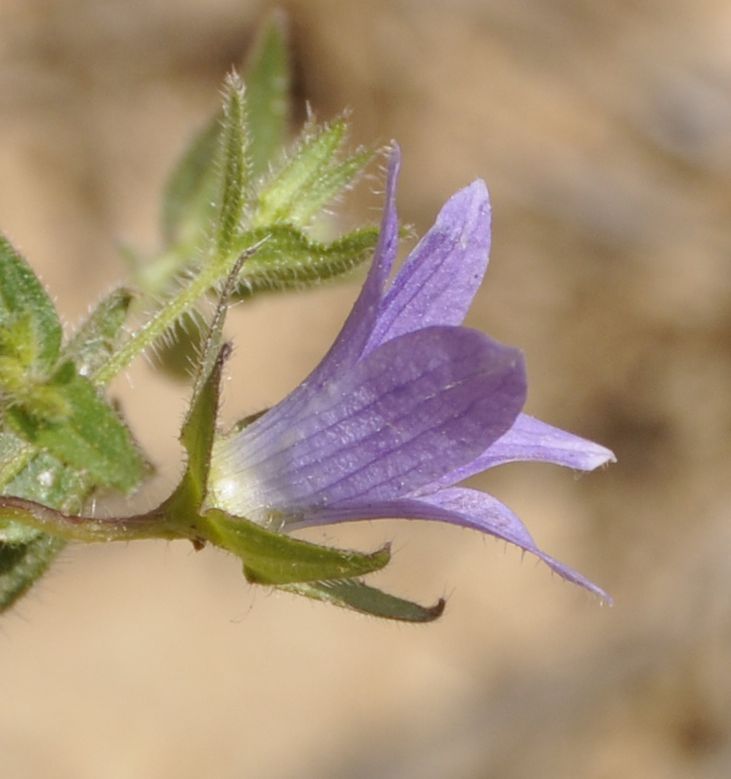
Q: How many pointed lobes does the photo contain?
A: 5